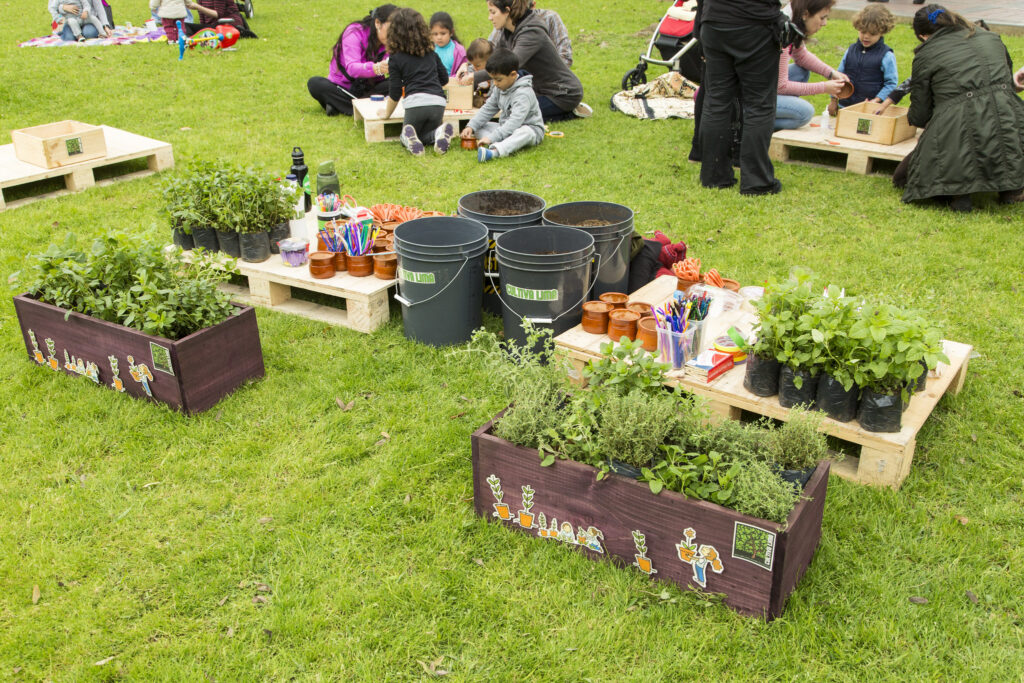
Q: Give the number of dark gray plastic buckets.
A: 4